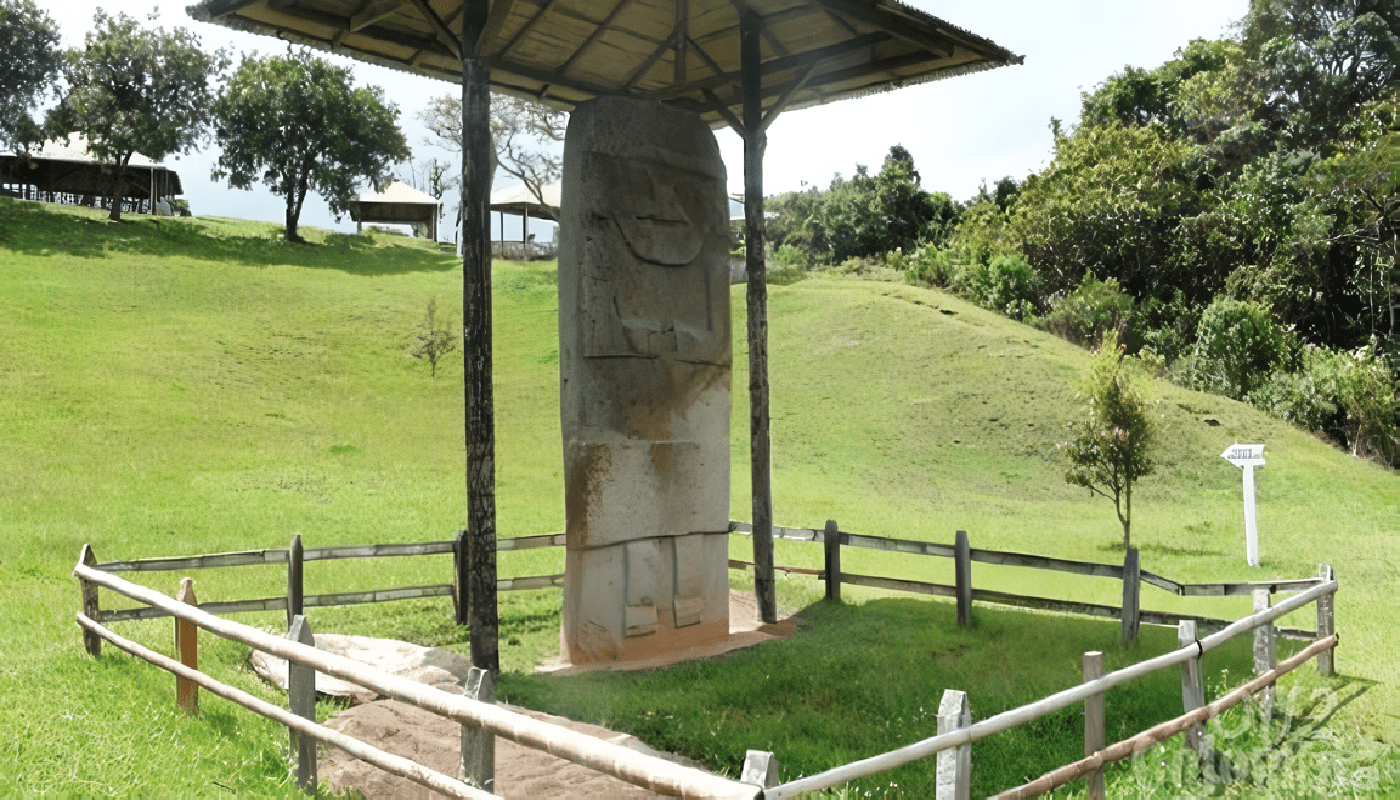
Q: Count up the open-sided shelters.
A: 4